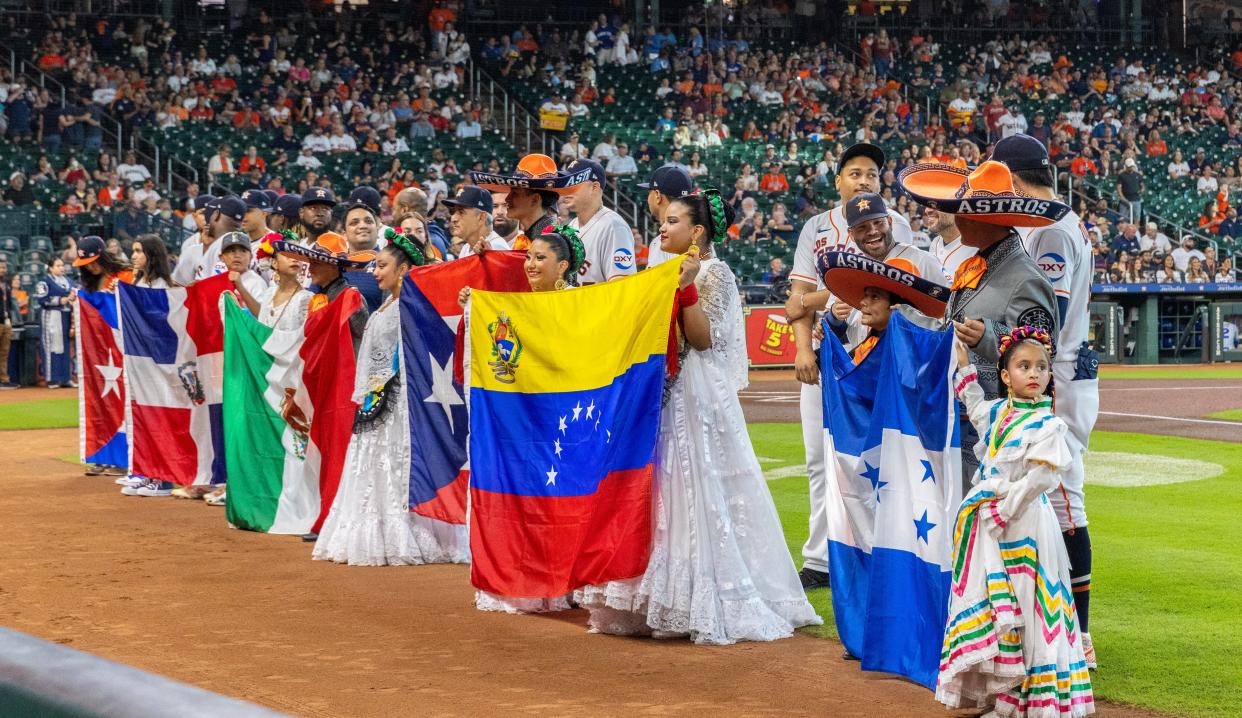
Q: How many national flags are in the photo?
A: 6